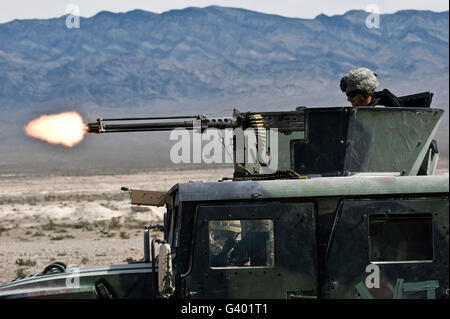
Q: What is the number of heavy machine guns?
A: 1